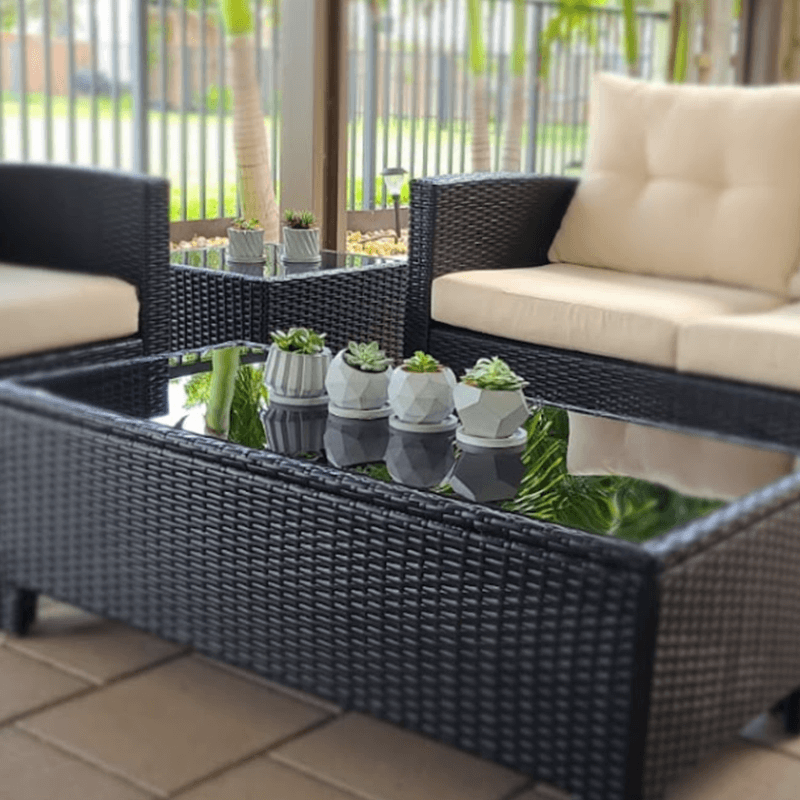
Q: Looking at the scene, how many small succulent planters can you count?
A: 6